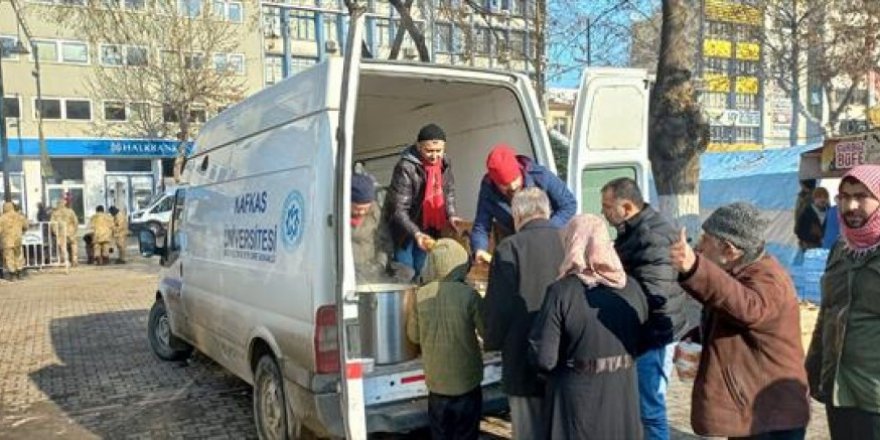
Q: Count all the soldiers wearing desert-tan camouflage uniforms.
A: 4